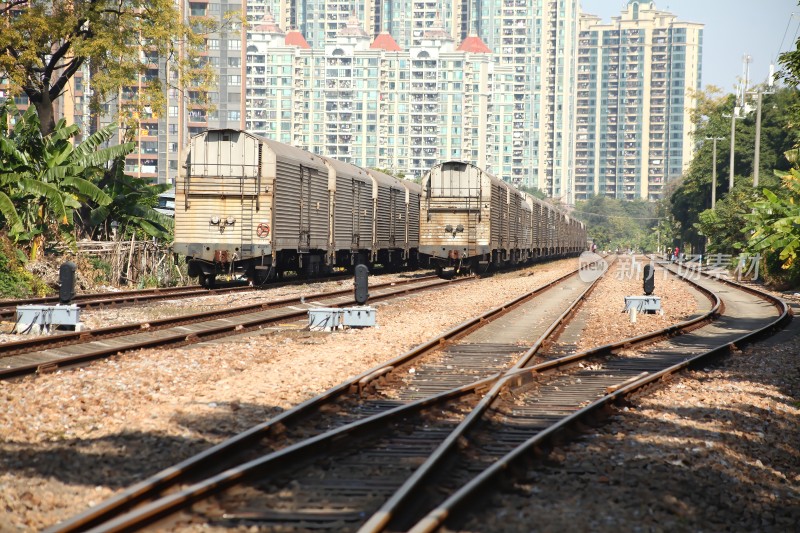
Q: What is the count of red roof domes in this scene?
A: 3